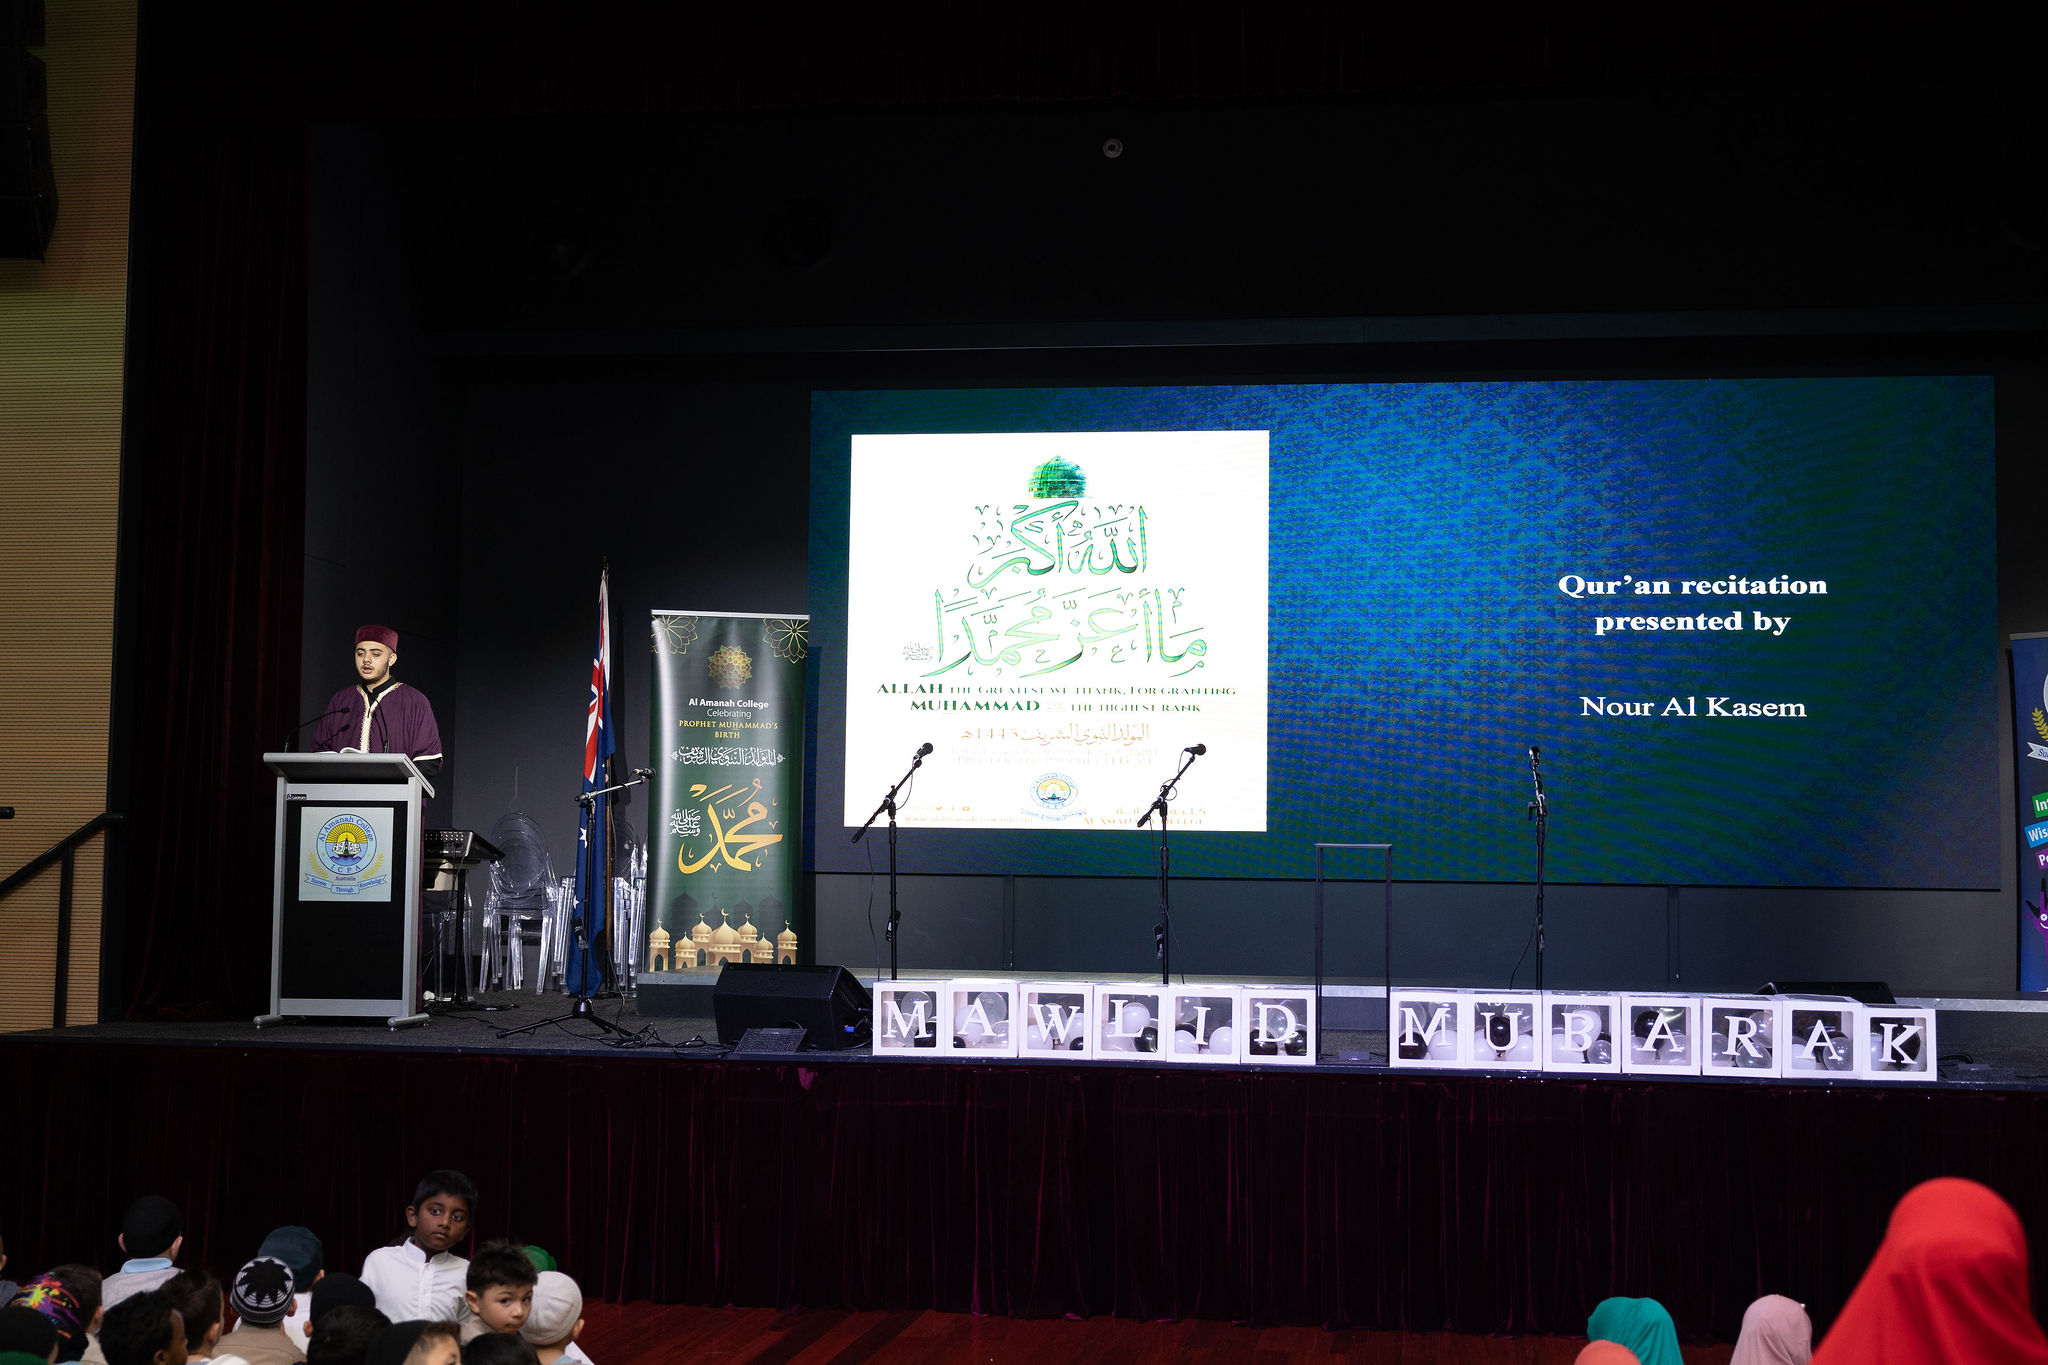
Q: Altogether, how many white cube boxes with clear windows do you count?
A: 13